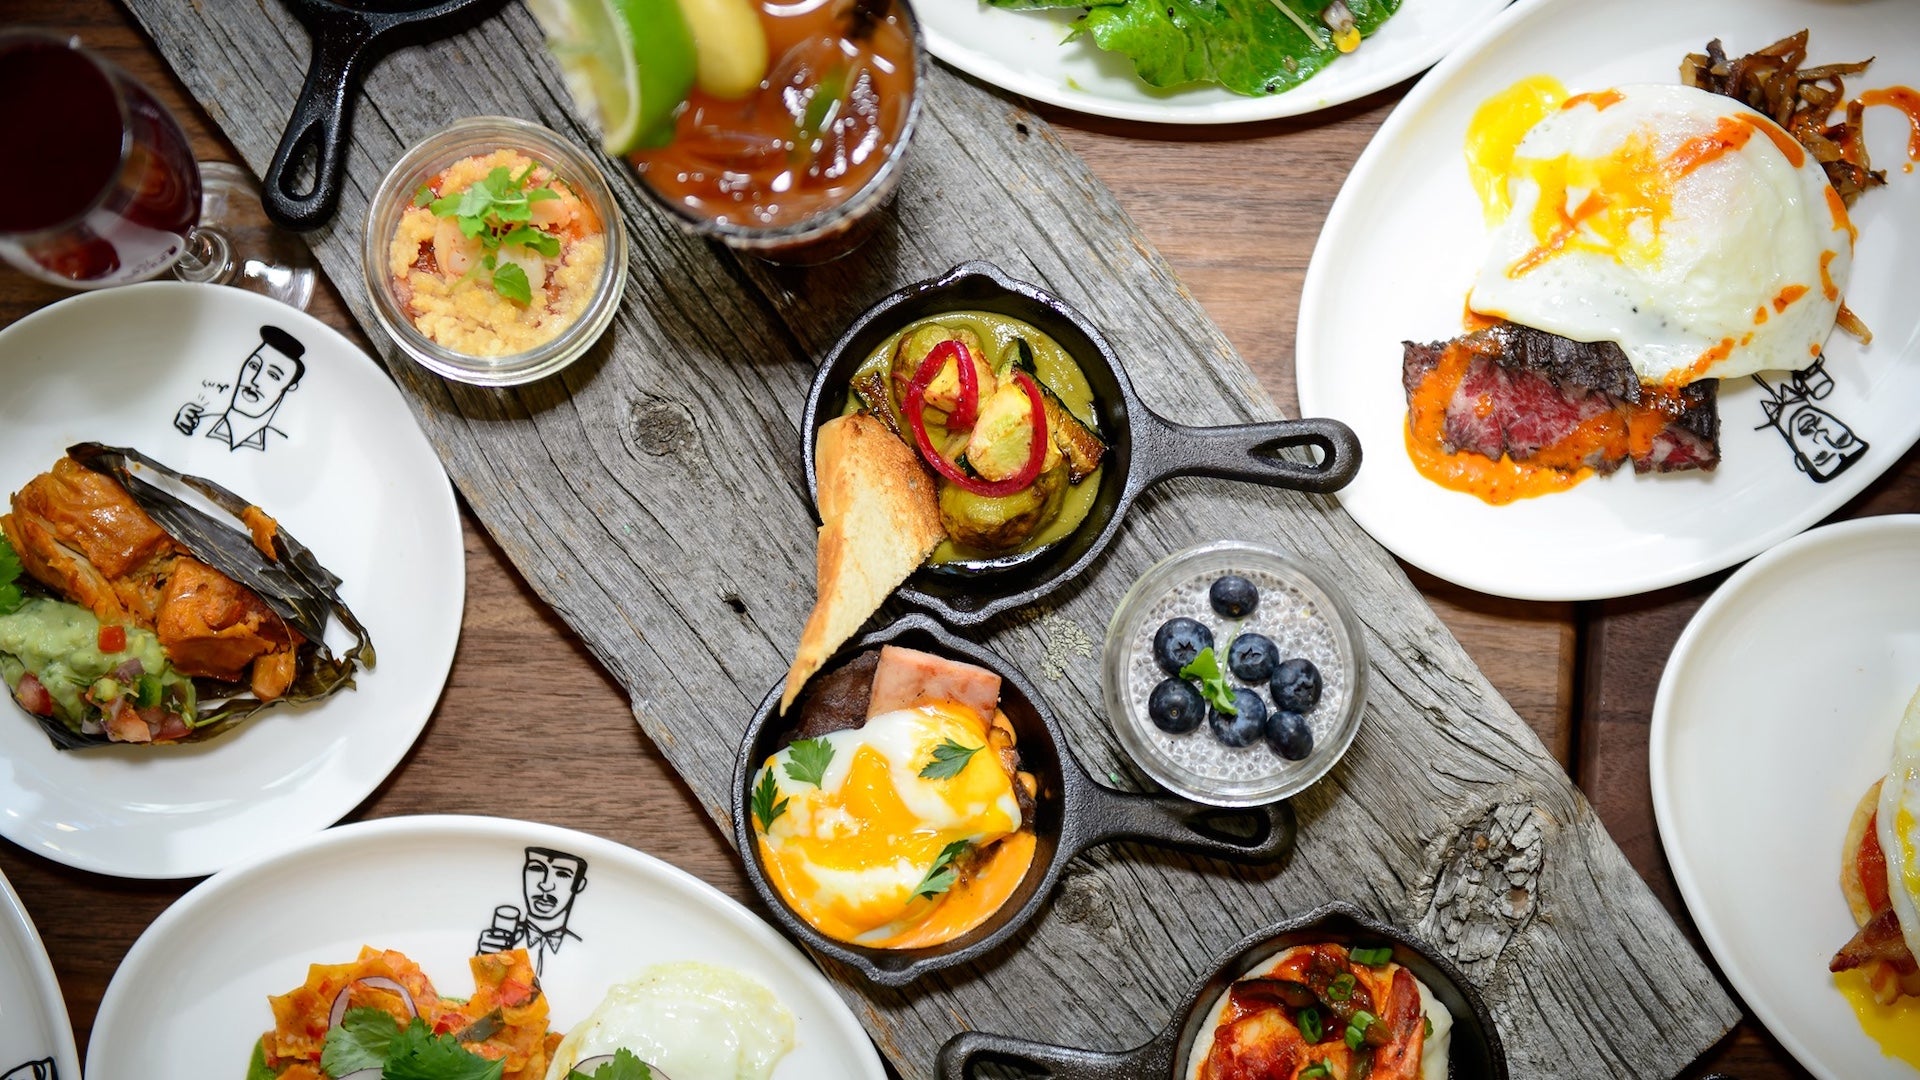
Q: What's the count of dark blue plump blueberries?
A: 7